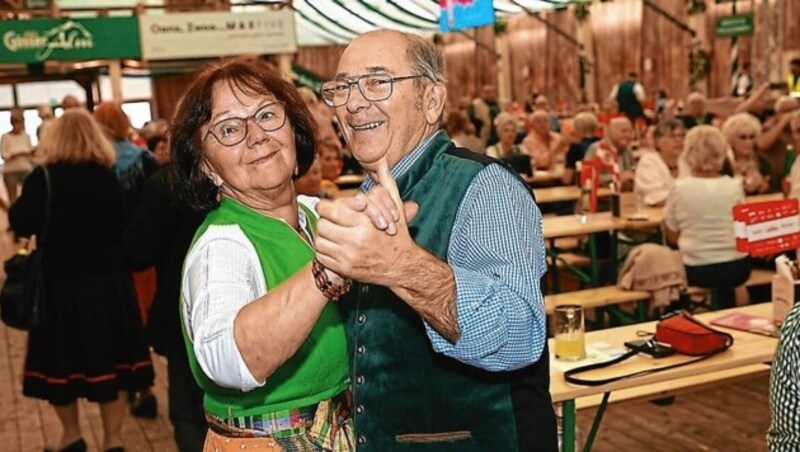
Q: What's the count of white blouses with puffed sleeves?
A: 1